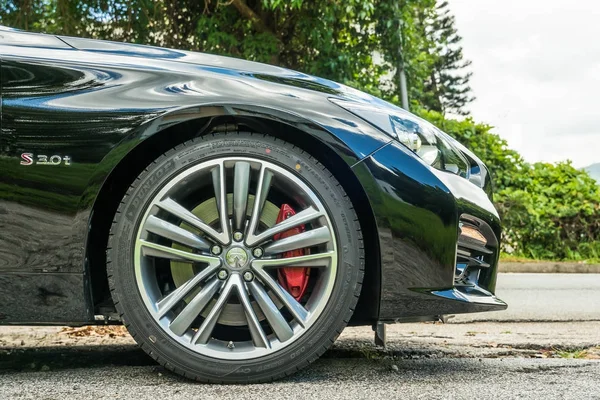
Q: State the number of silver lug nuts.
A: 5